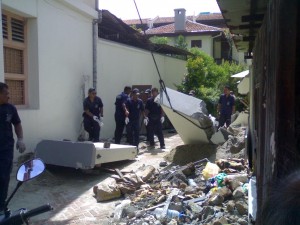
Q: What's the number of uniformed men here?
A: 7